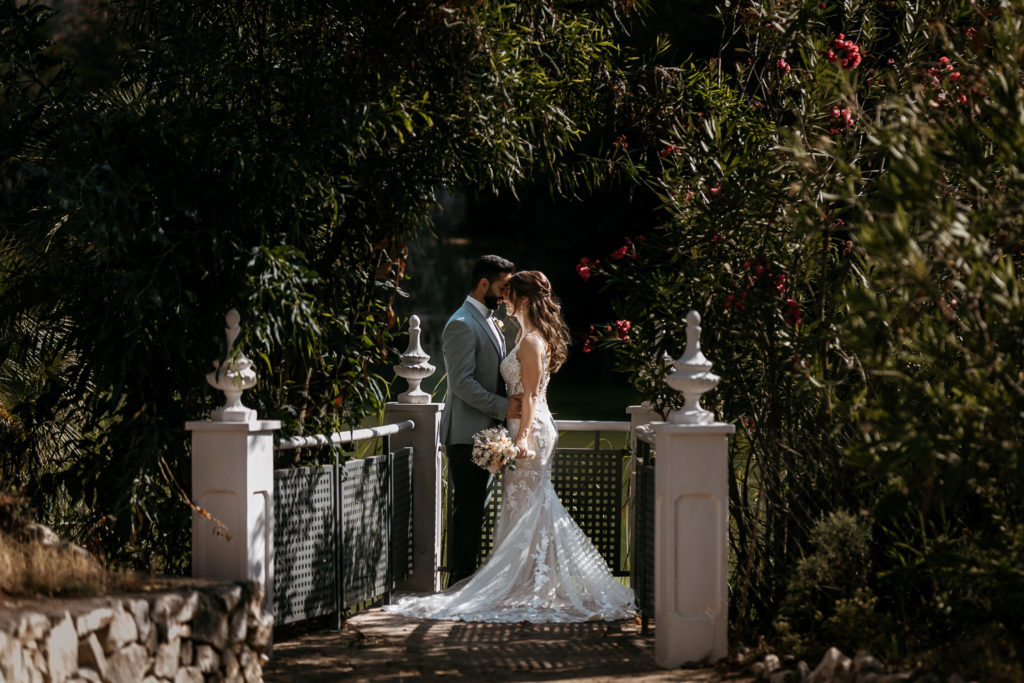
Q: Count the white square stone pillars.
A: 4